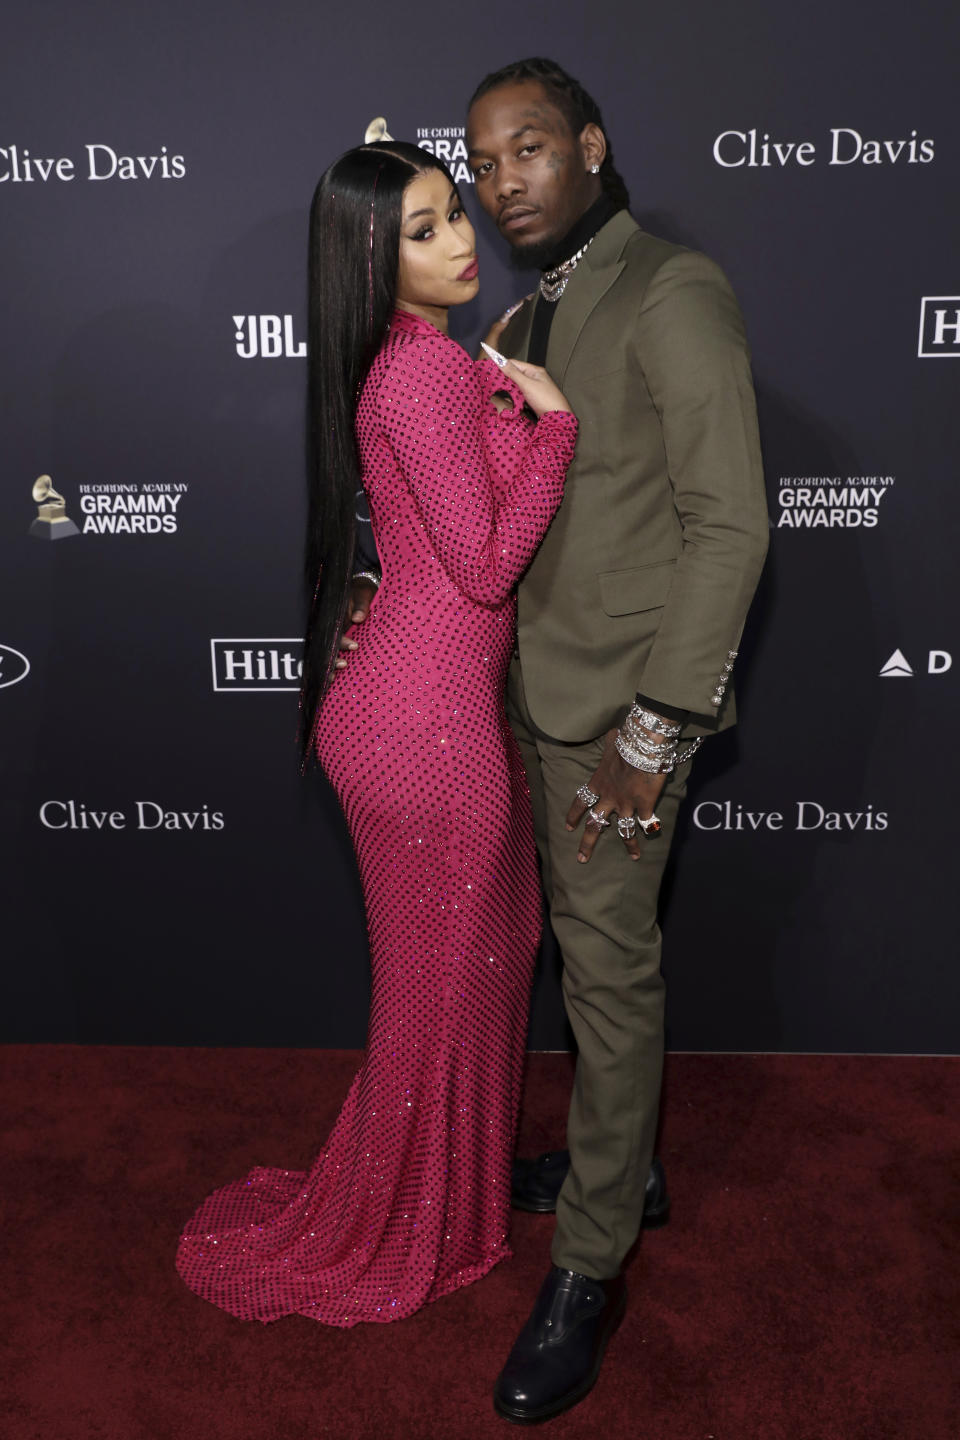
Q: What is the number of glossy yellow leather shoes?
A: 0